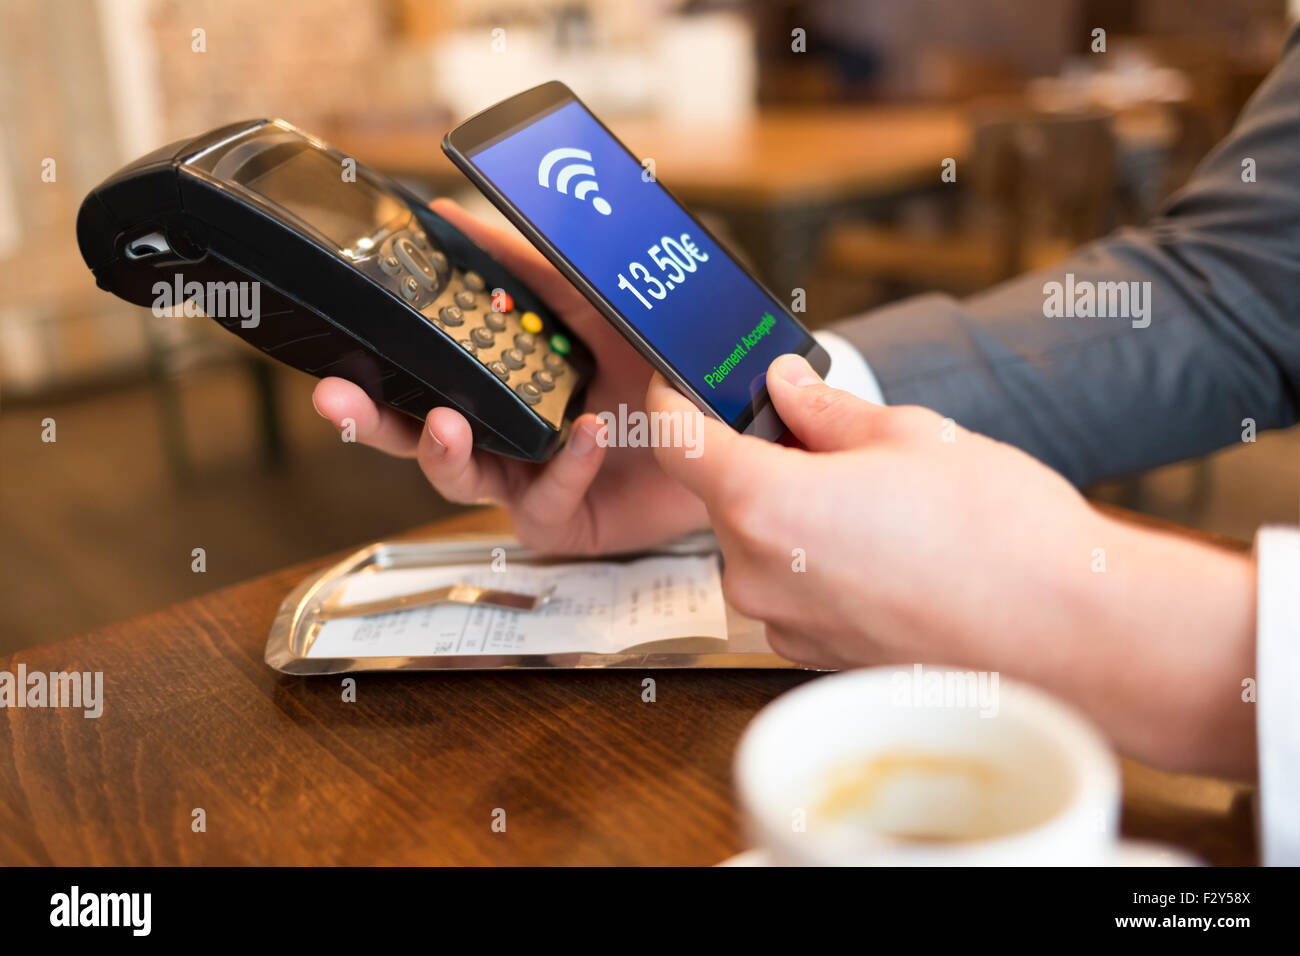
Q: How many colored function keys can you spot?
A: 3